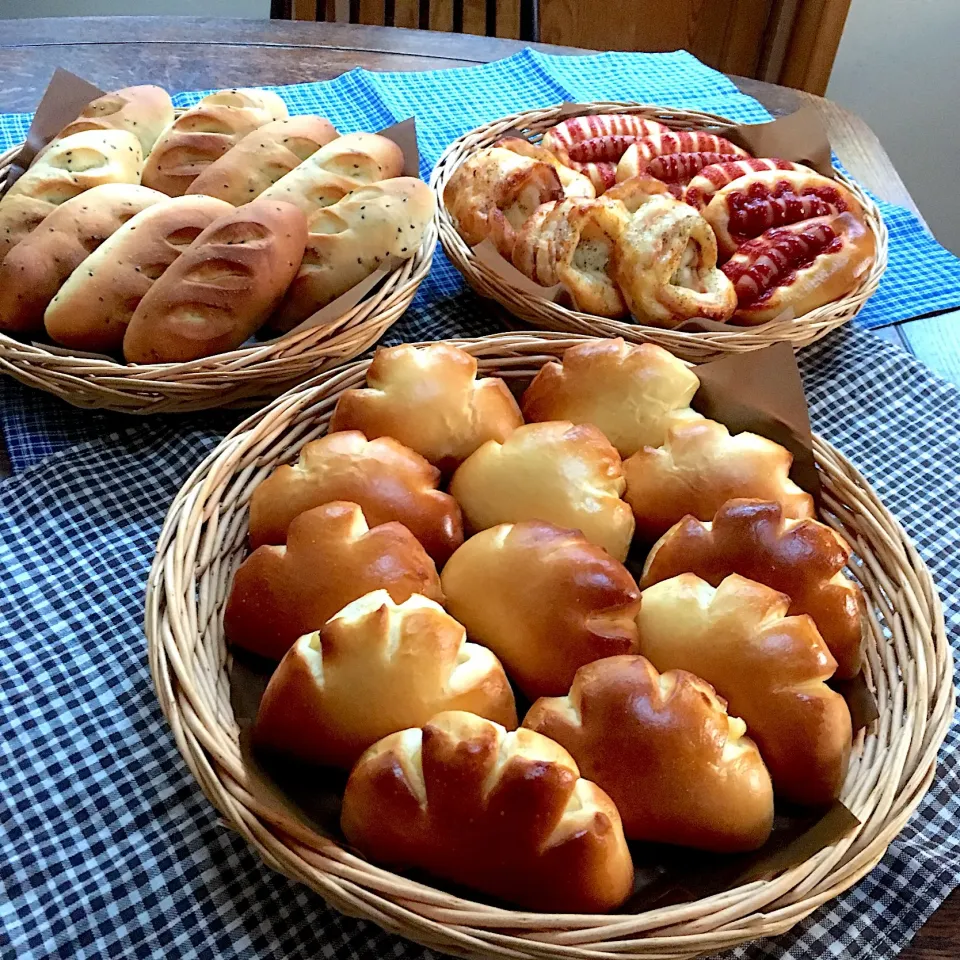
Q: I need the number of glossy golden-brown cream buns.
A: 12